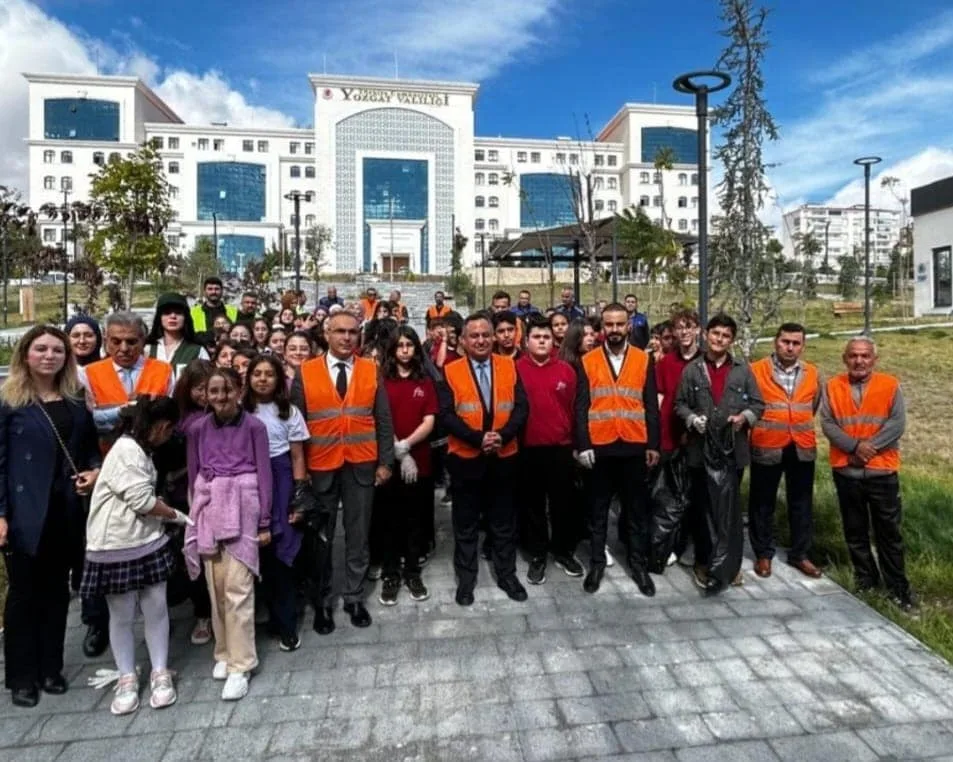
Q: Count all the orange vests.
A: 10